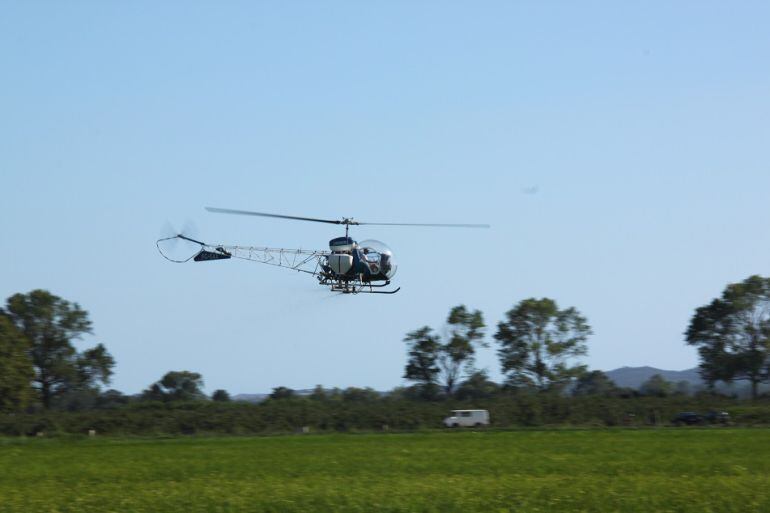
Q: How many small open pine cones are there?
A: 0